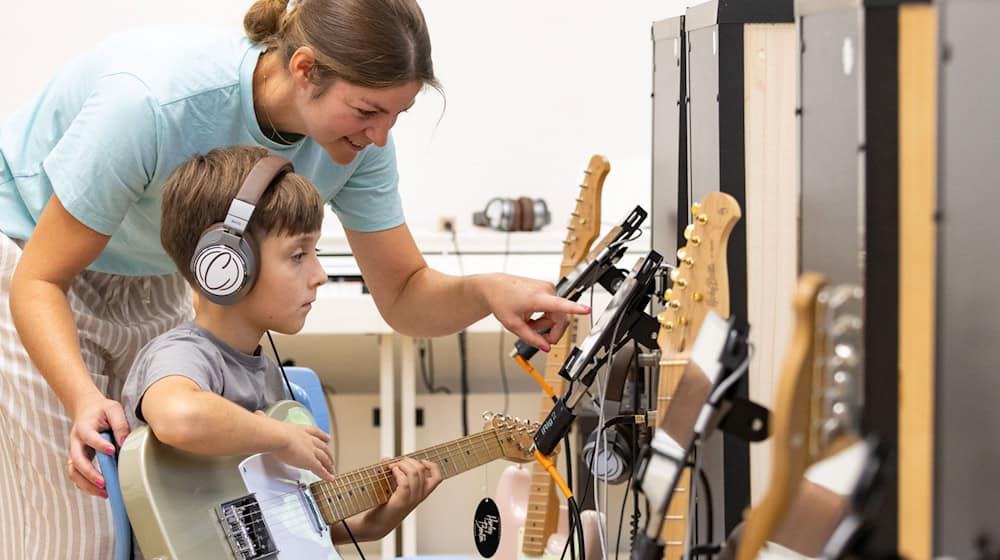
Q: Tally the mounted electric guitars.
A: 3